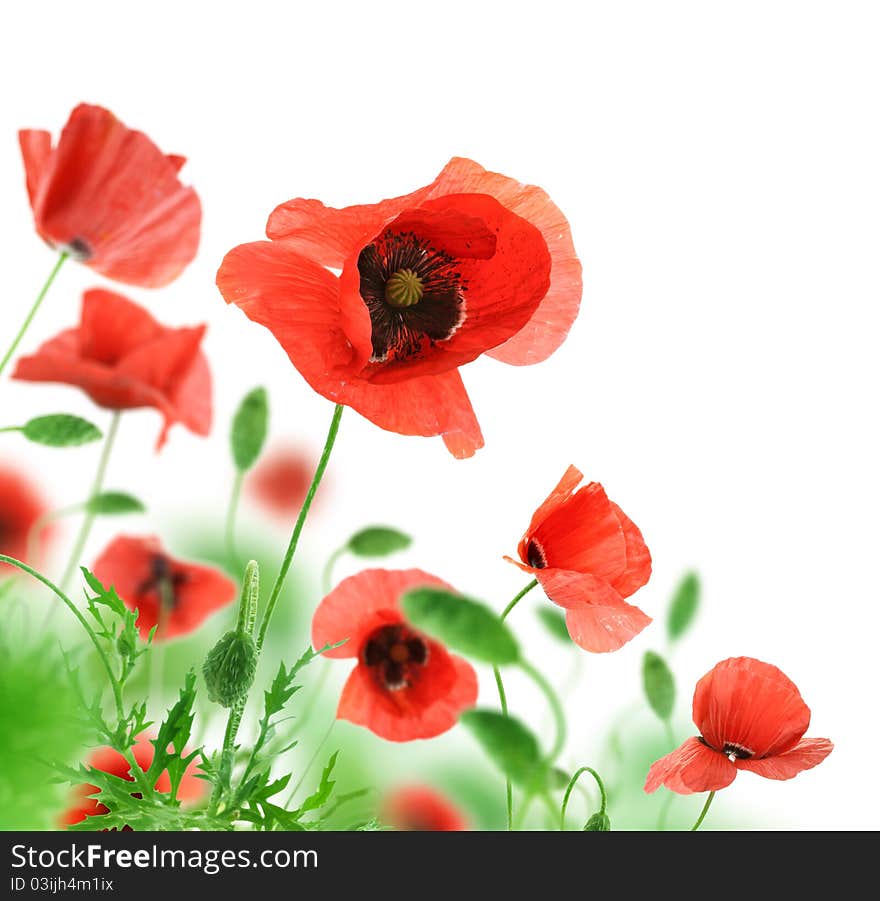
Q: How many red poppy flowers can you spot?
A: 11